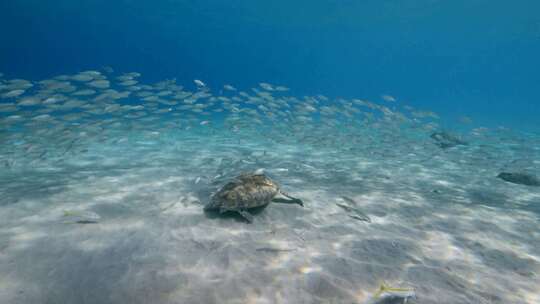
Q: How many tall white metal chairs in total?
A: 0